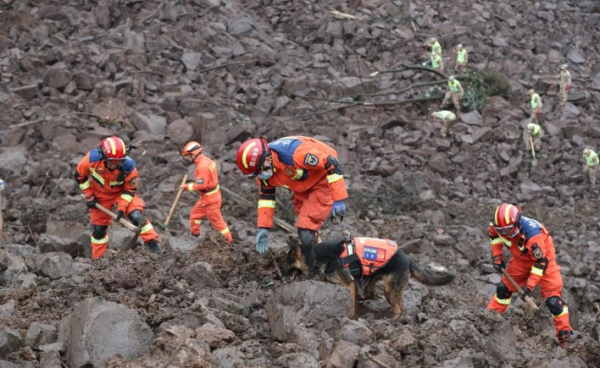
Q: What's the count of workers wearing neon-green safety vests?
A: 8